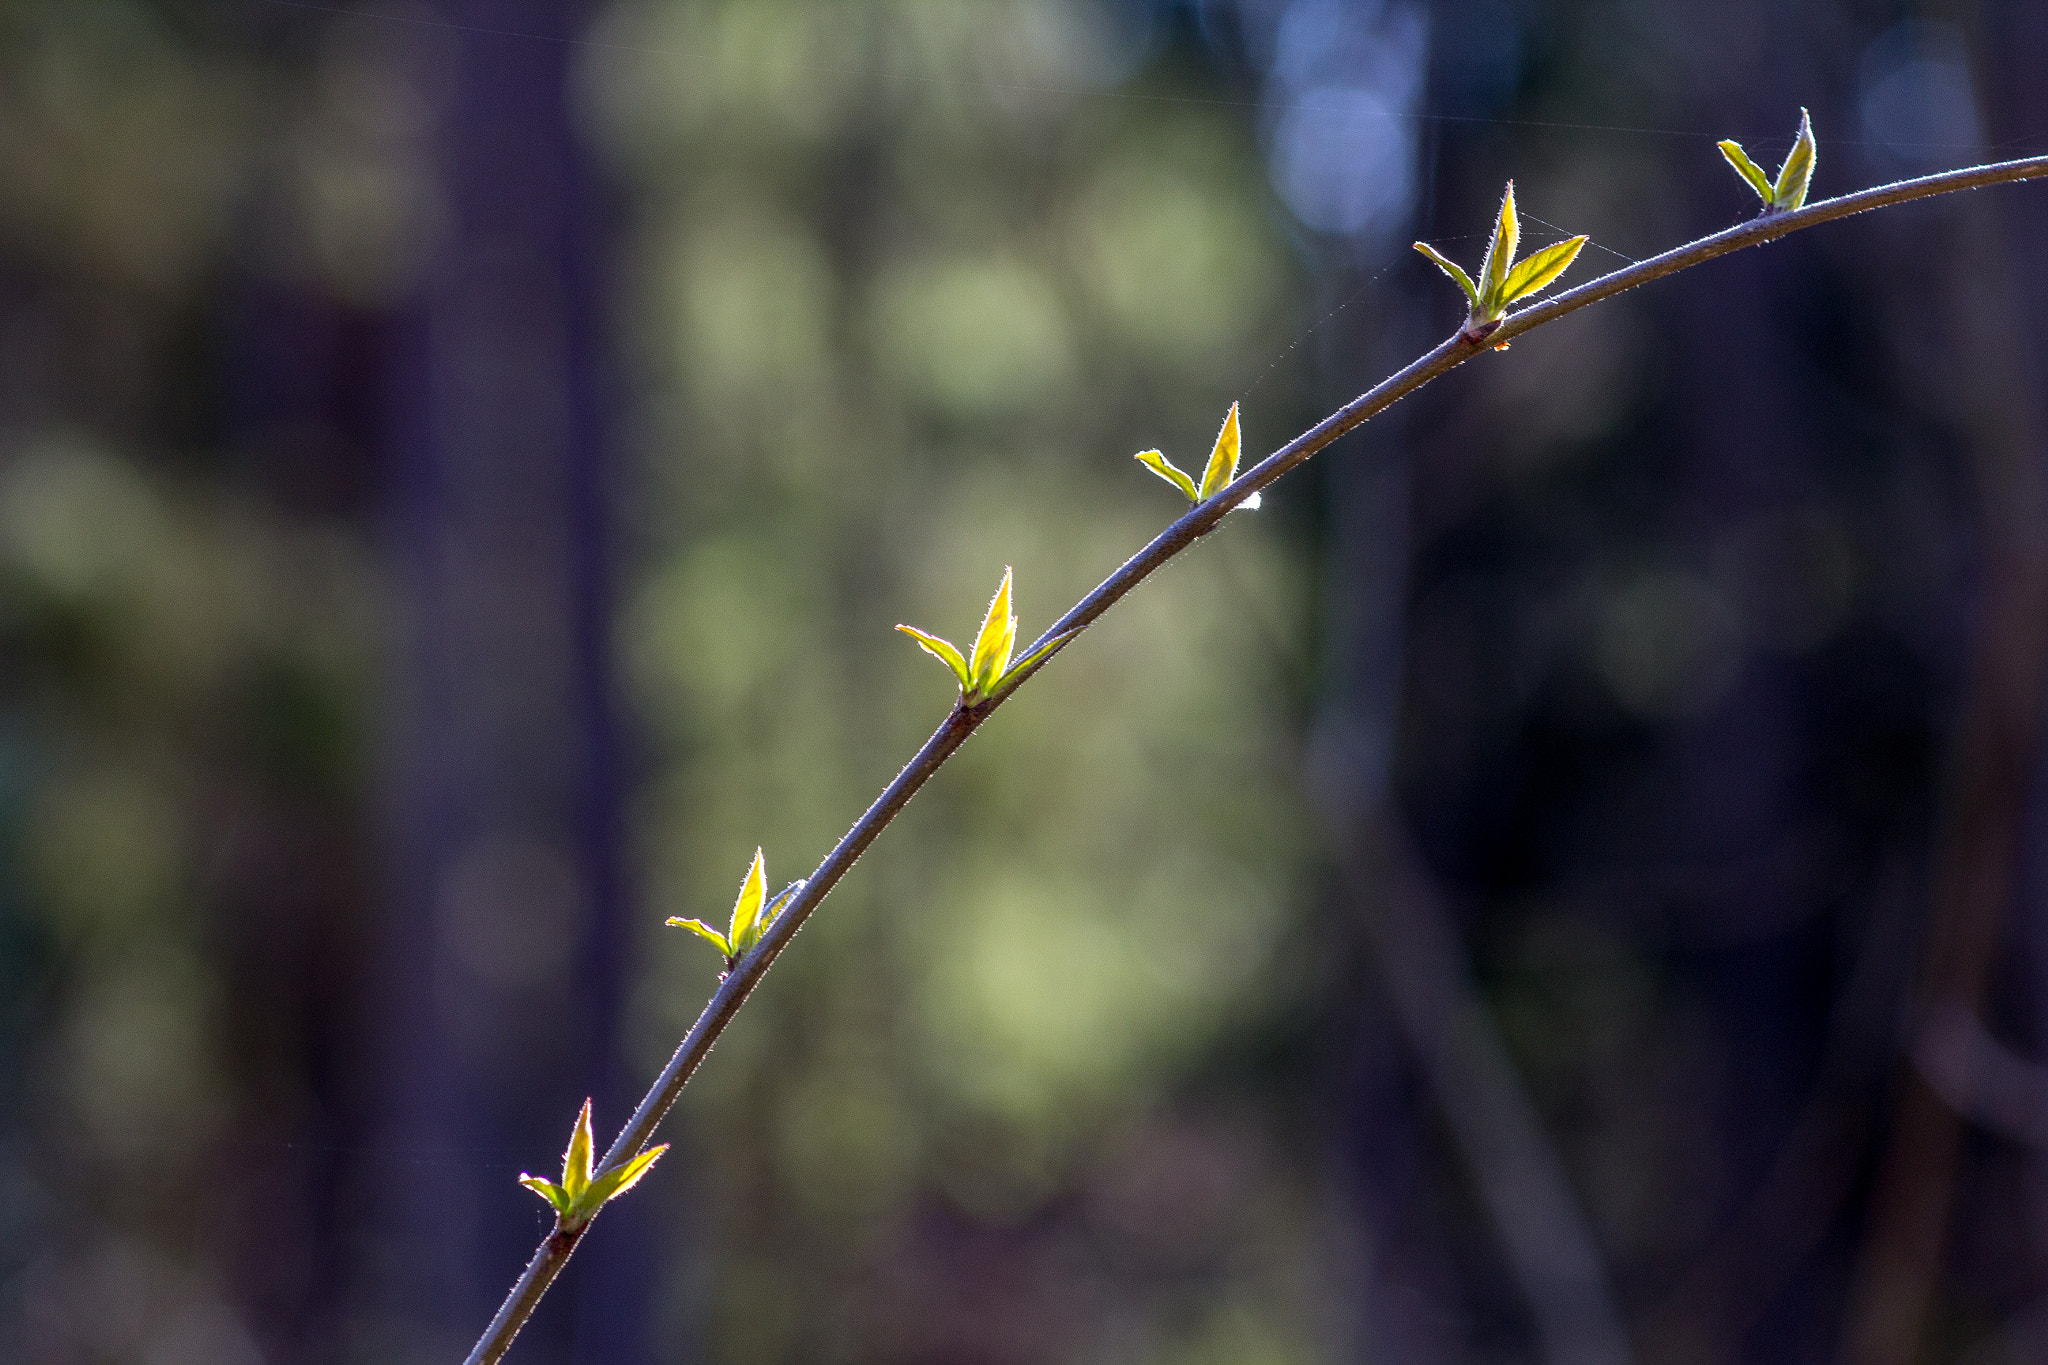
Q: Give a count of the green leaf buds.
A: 6